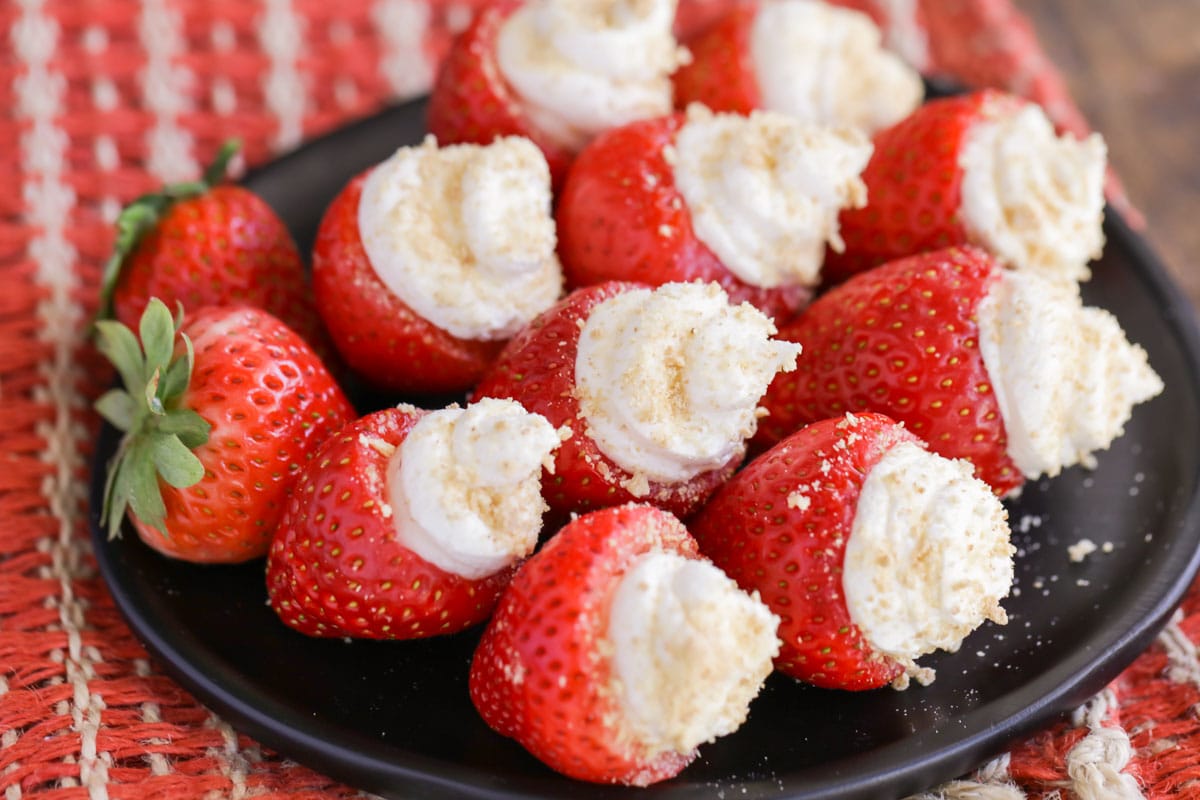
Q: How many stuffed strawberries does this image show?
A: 10